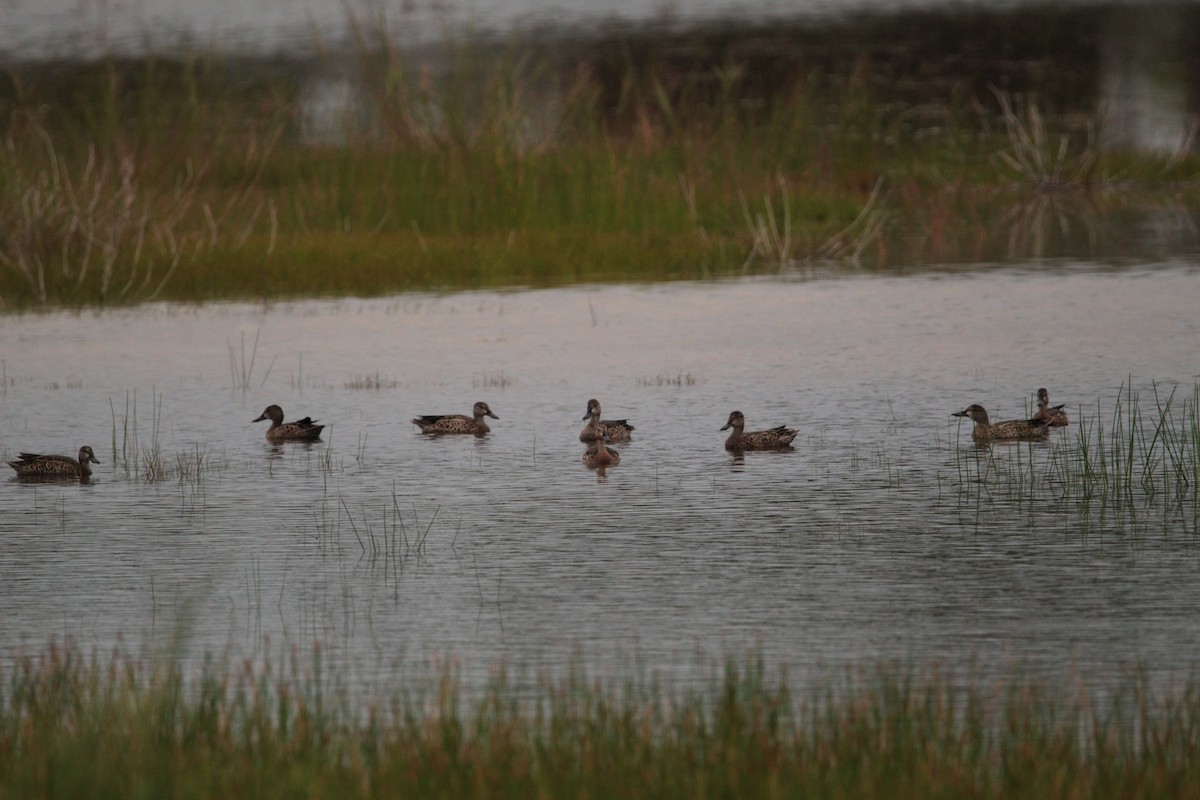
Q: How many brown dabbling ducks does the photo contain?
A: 8